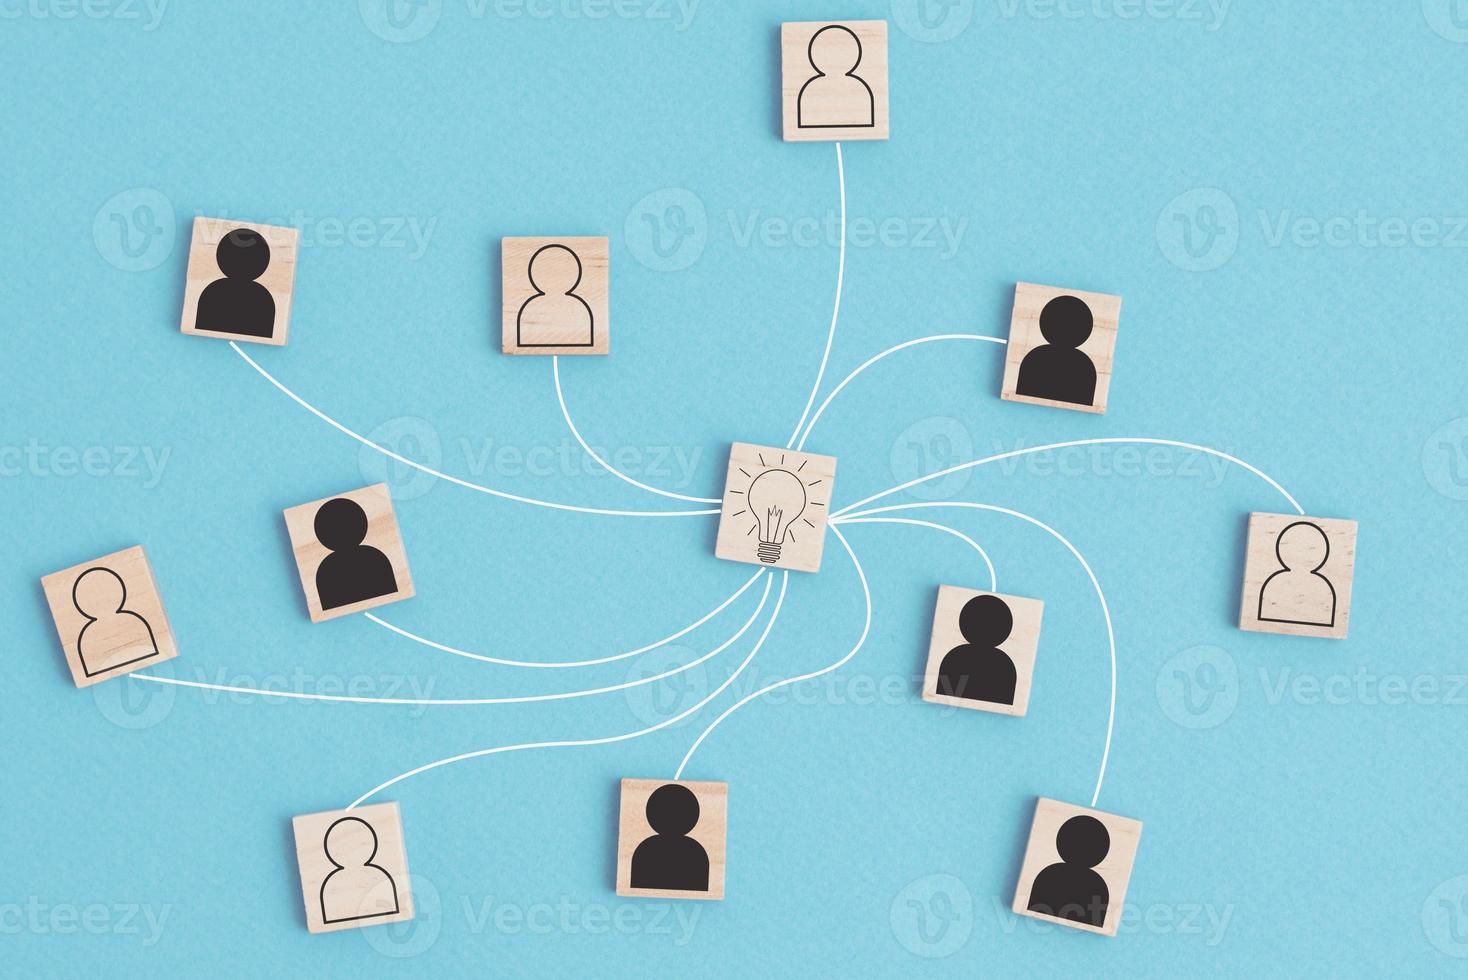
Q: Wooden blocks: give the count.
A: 12